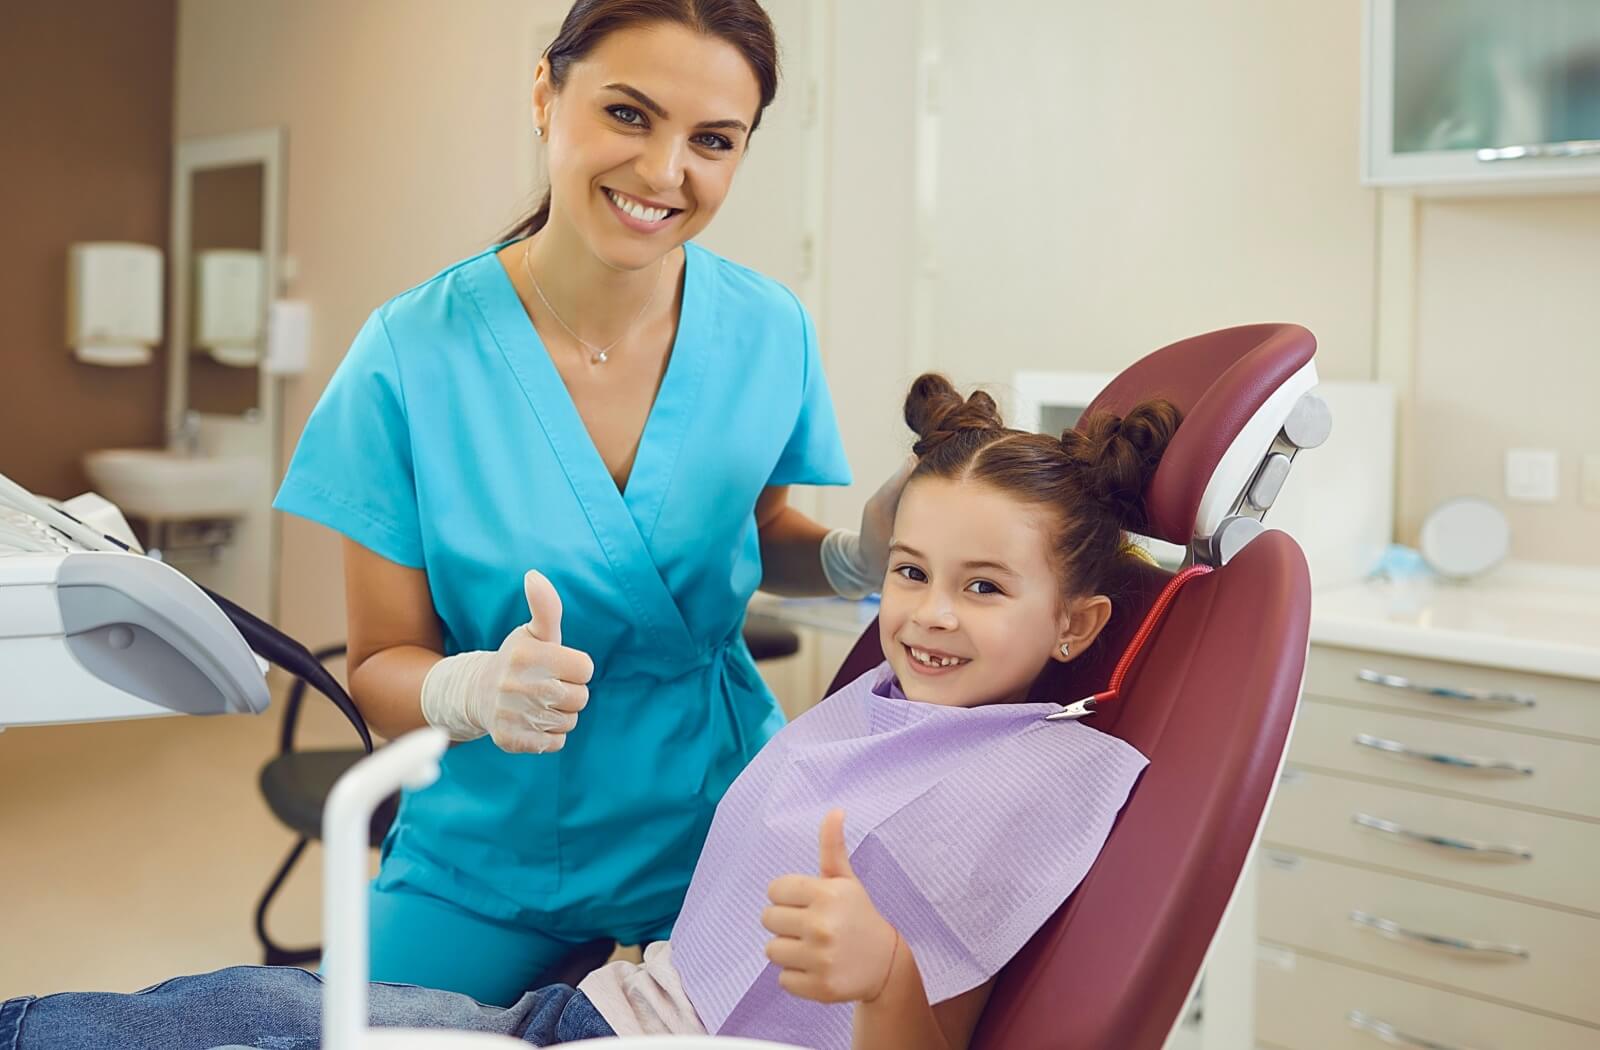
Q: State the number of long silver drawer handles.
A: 5